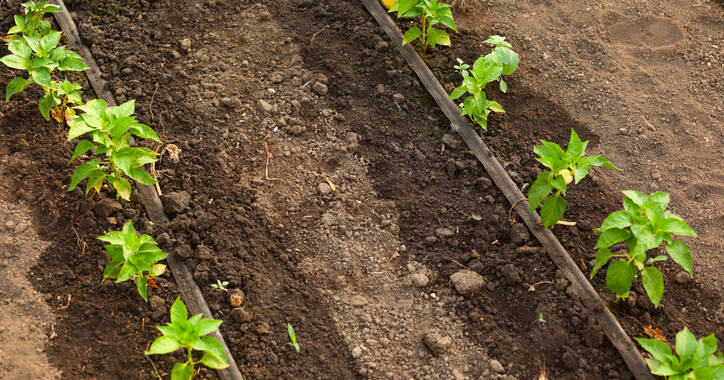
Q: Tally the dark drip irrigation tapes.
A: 2